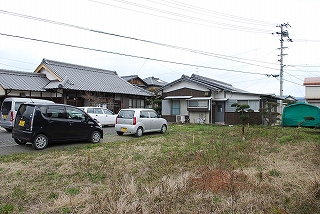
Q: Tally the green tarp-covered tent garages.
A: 1